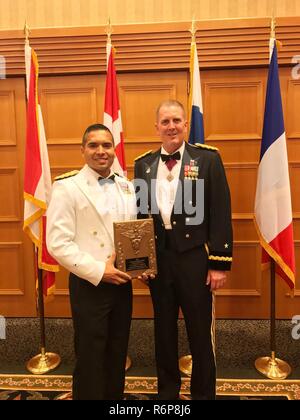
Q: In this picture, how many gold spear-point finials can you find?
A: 4